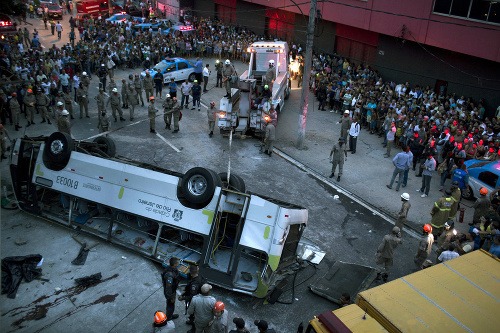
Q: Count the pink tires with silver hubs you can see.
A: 0